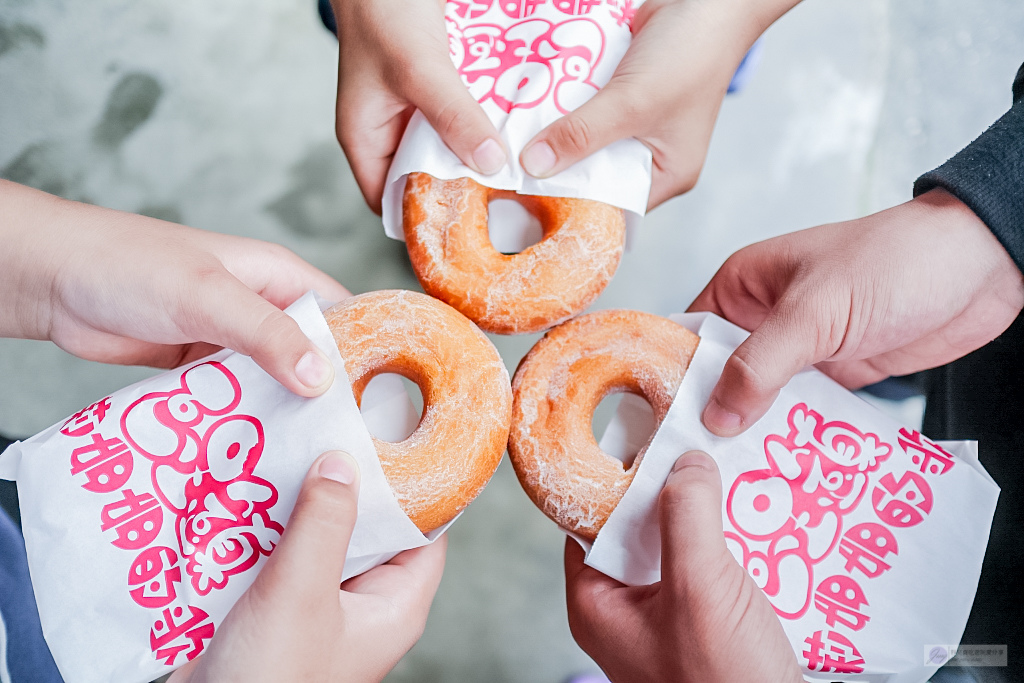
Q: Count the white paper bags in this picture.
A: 3